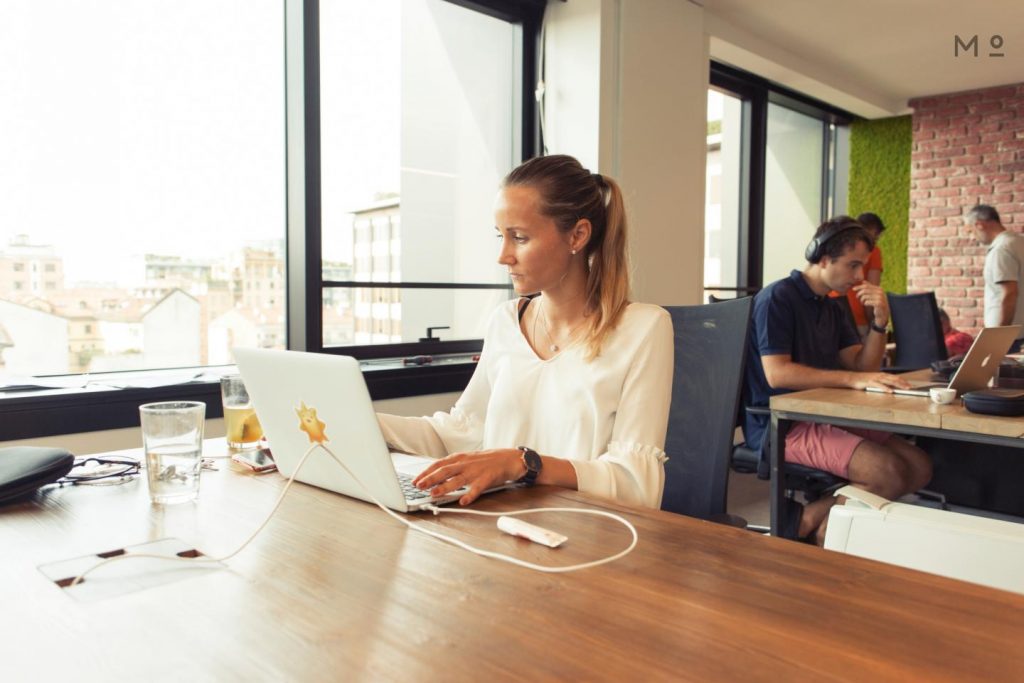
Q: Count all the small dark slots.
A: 3